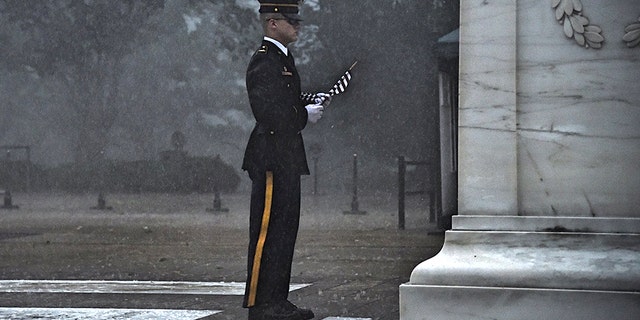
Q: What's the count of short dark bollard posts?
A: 4